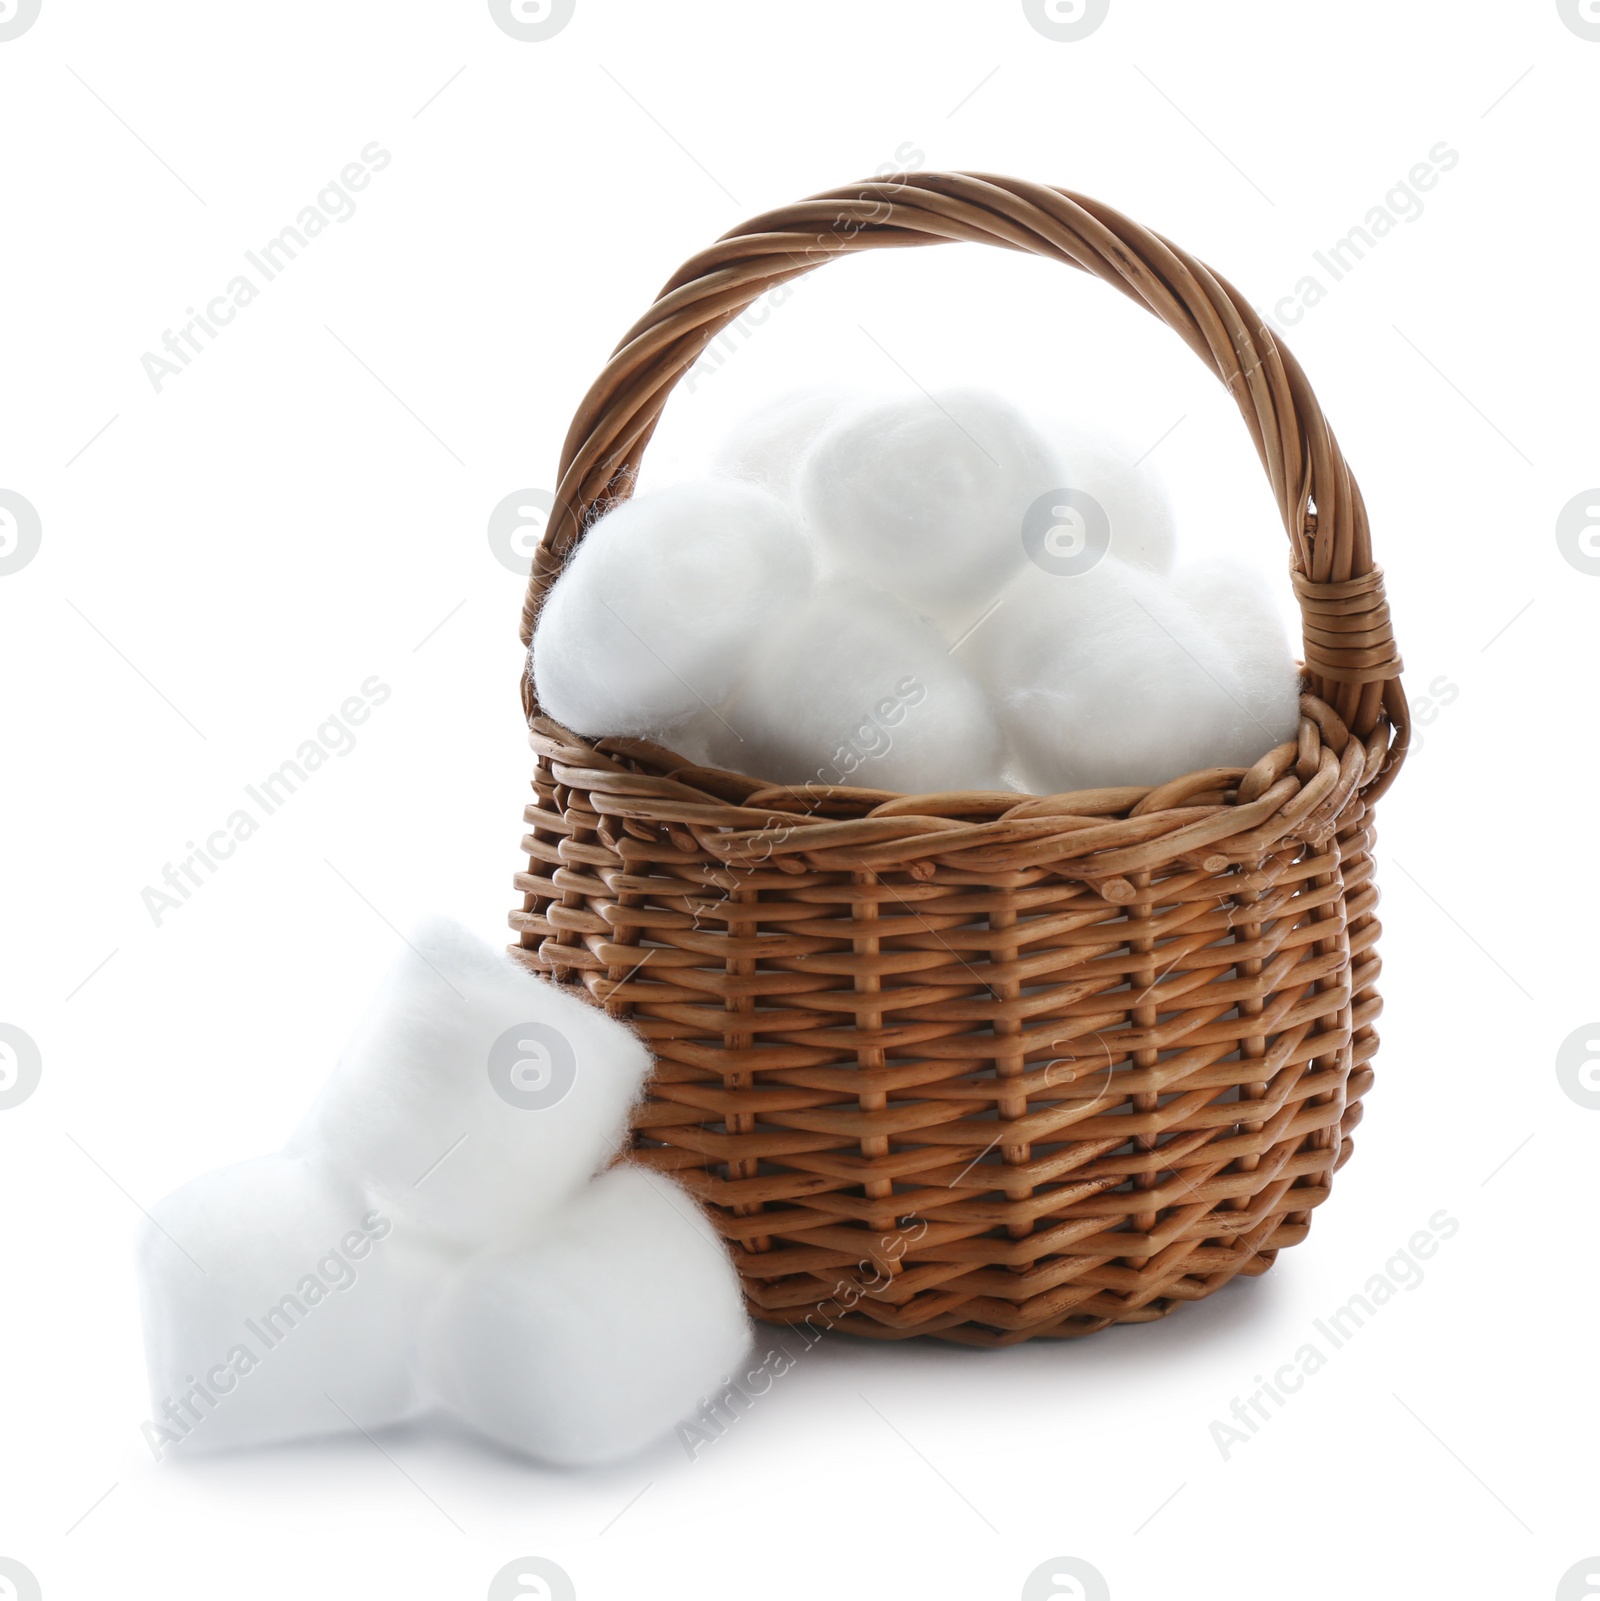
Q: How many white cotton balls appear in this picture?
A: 10